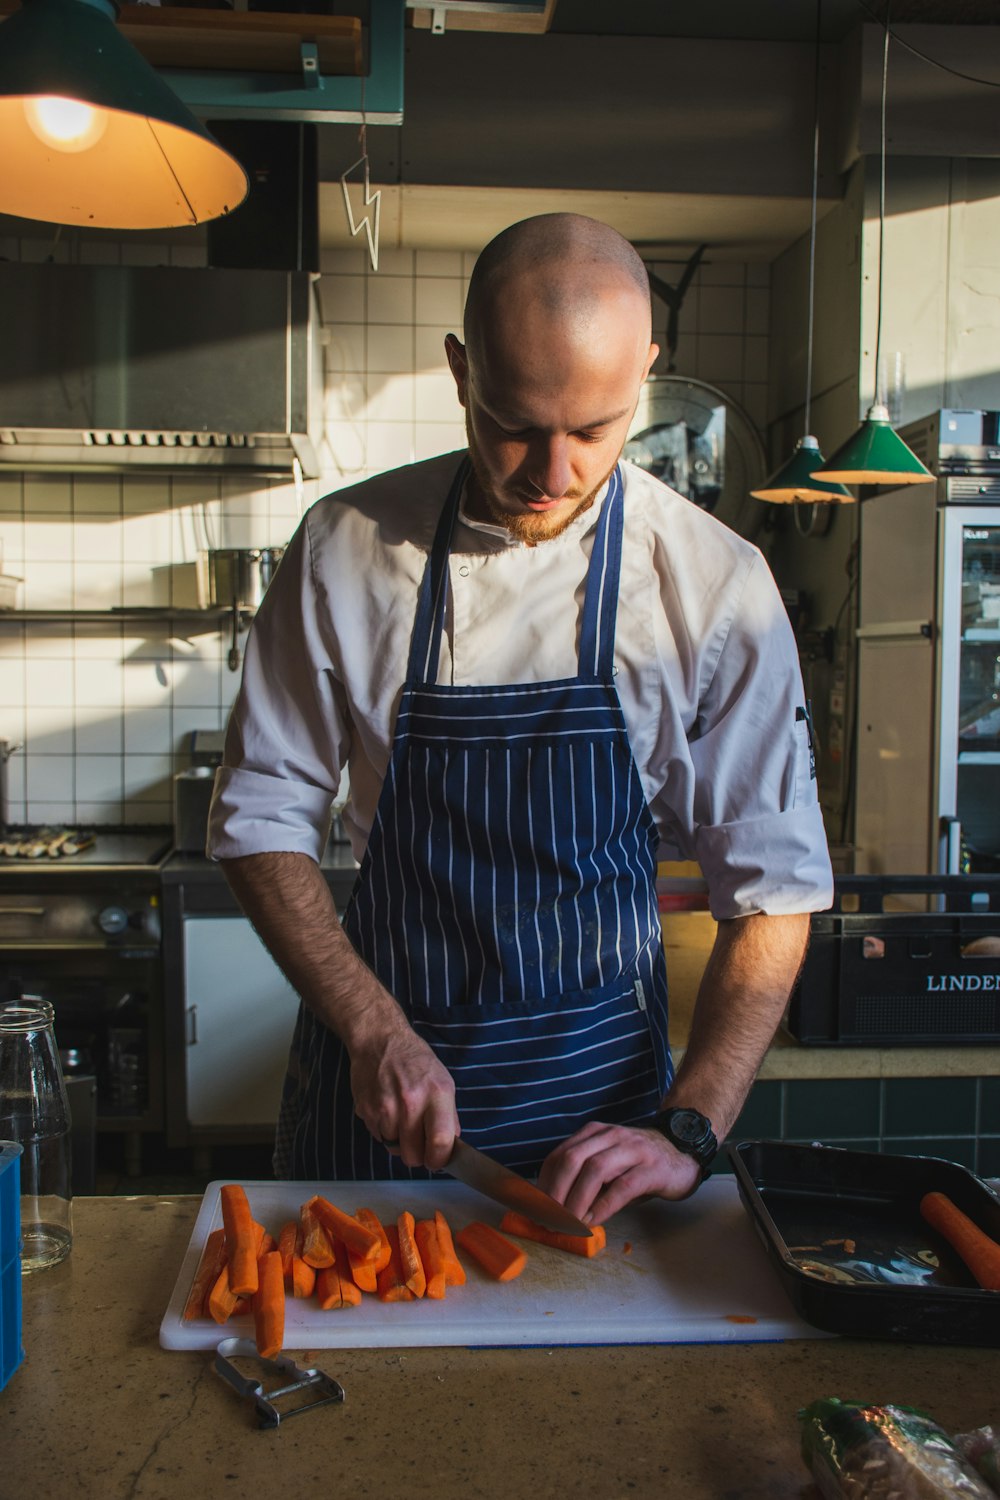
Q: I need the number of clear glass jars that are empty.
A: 1